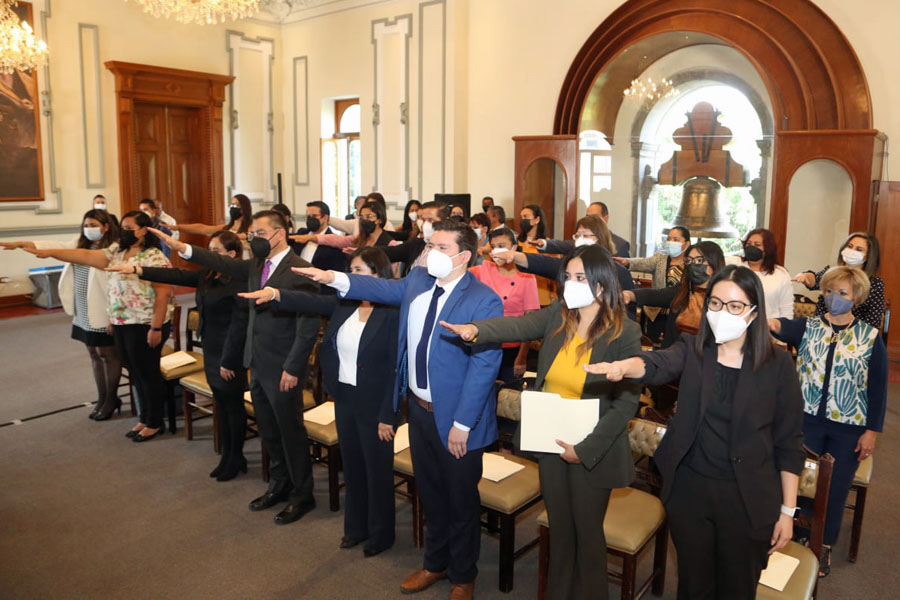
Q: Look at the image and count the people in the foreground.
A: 8